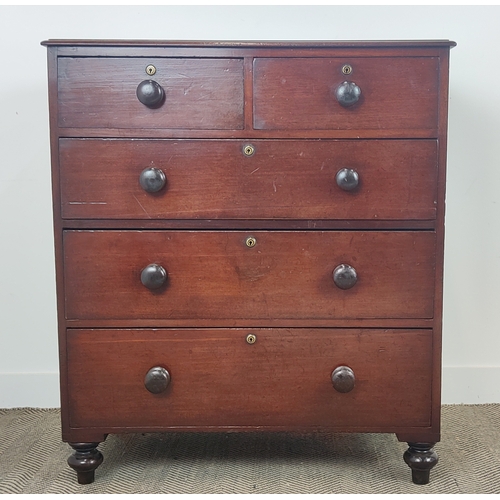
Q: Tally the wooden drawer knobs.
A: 8